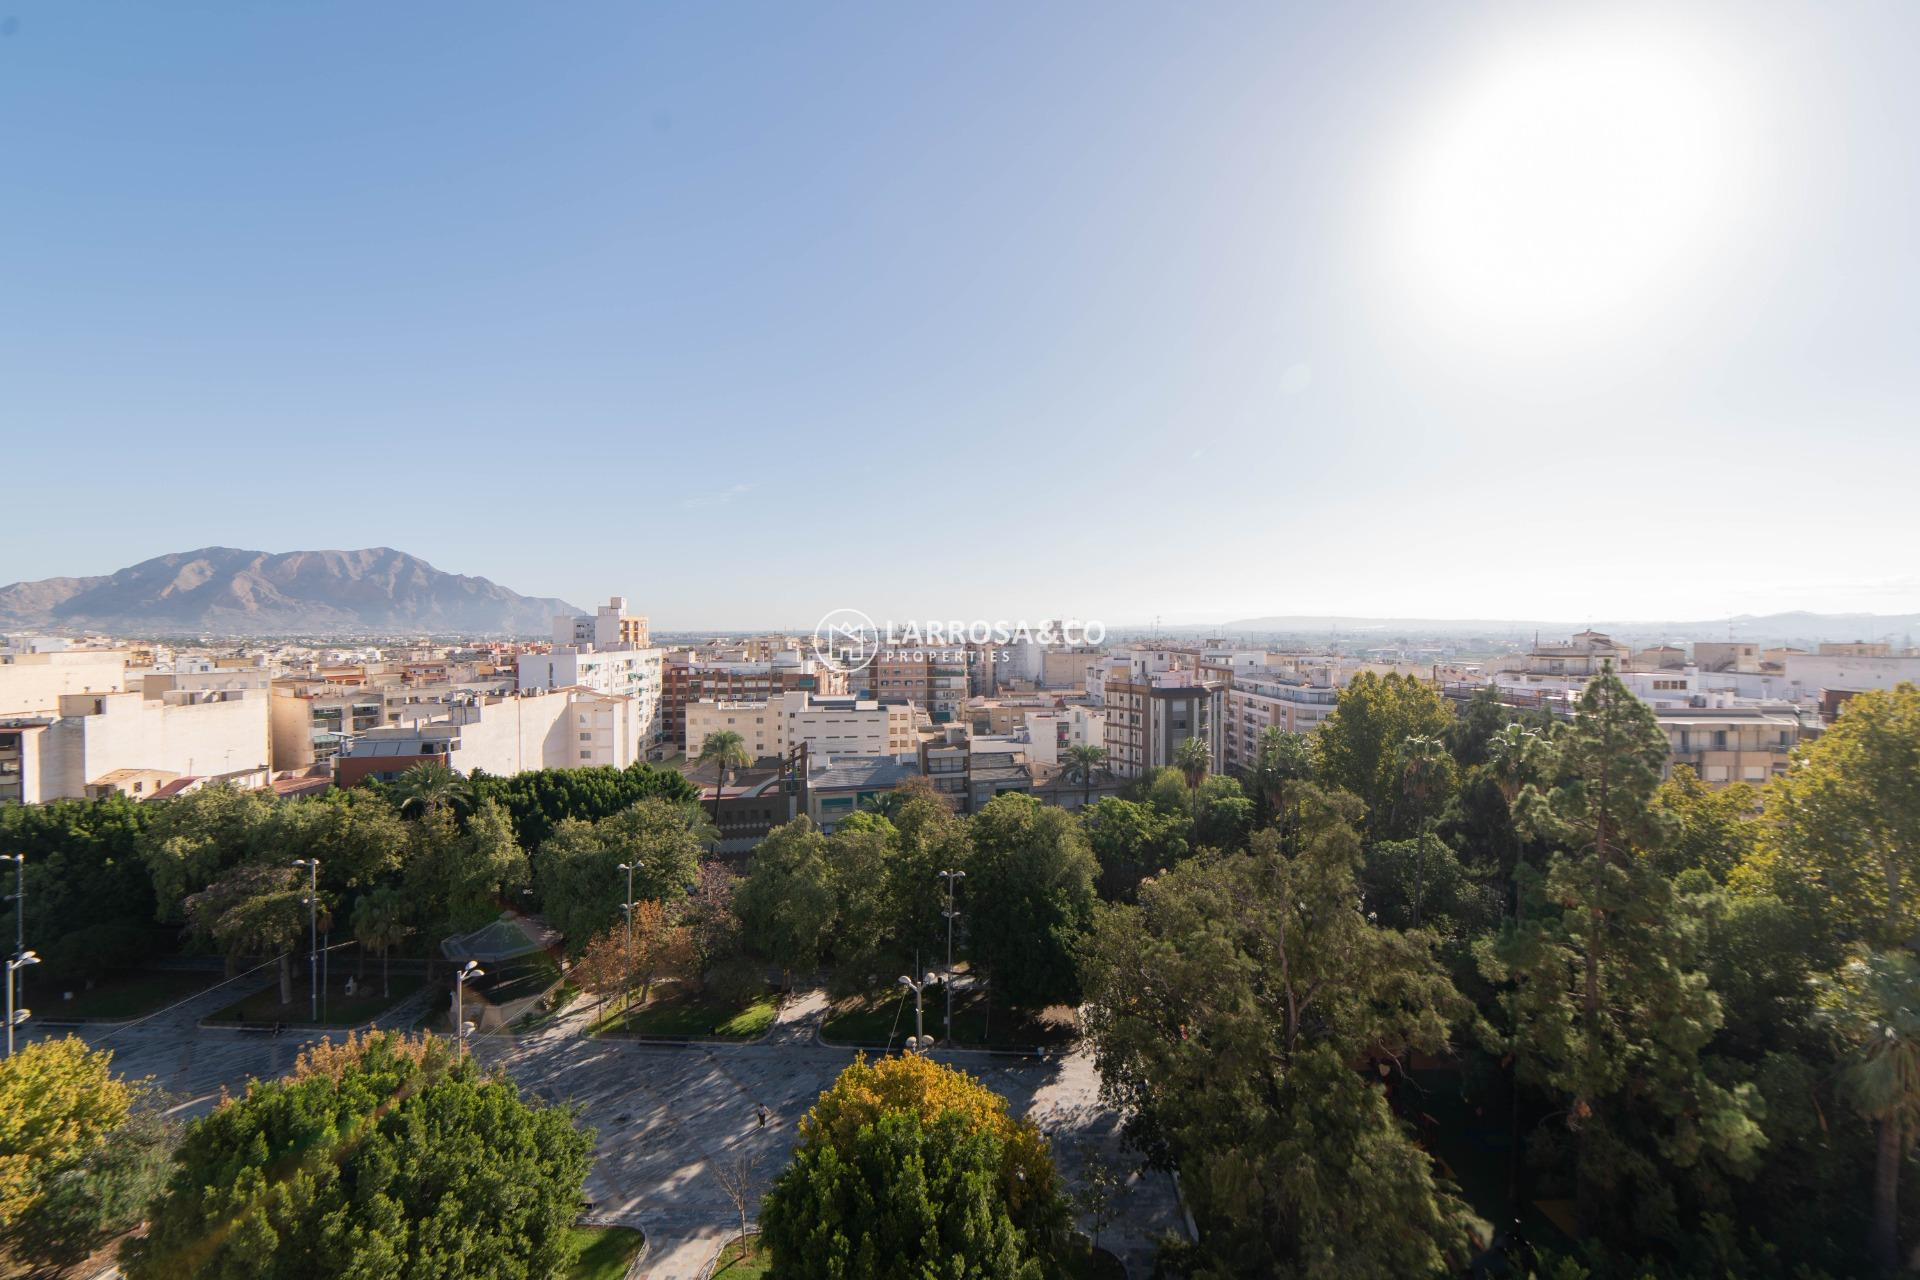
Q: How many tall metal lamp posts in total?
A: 7